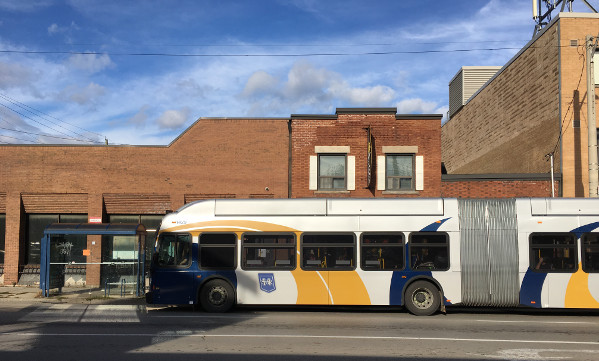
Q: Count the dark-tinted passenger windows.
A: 7